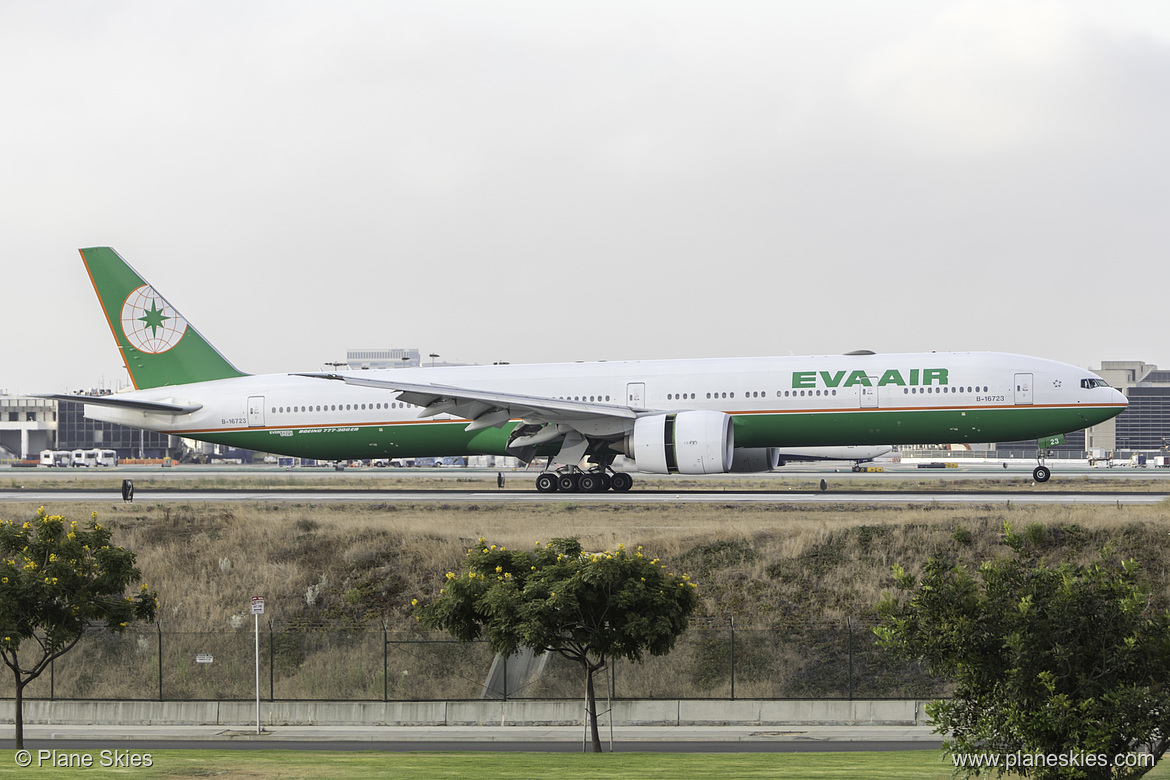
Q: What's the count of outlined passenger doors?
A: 4